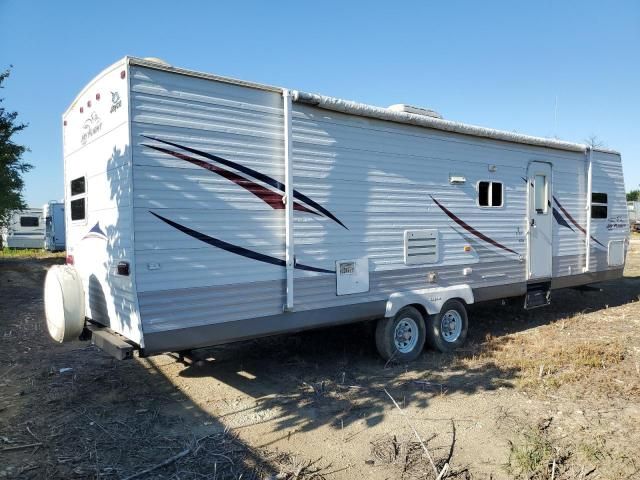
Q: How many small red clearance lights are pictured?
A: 5